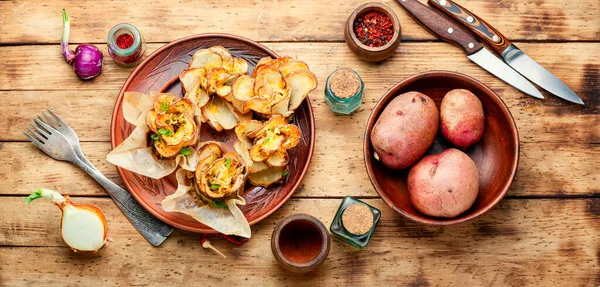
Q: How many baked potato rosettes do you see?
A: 5